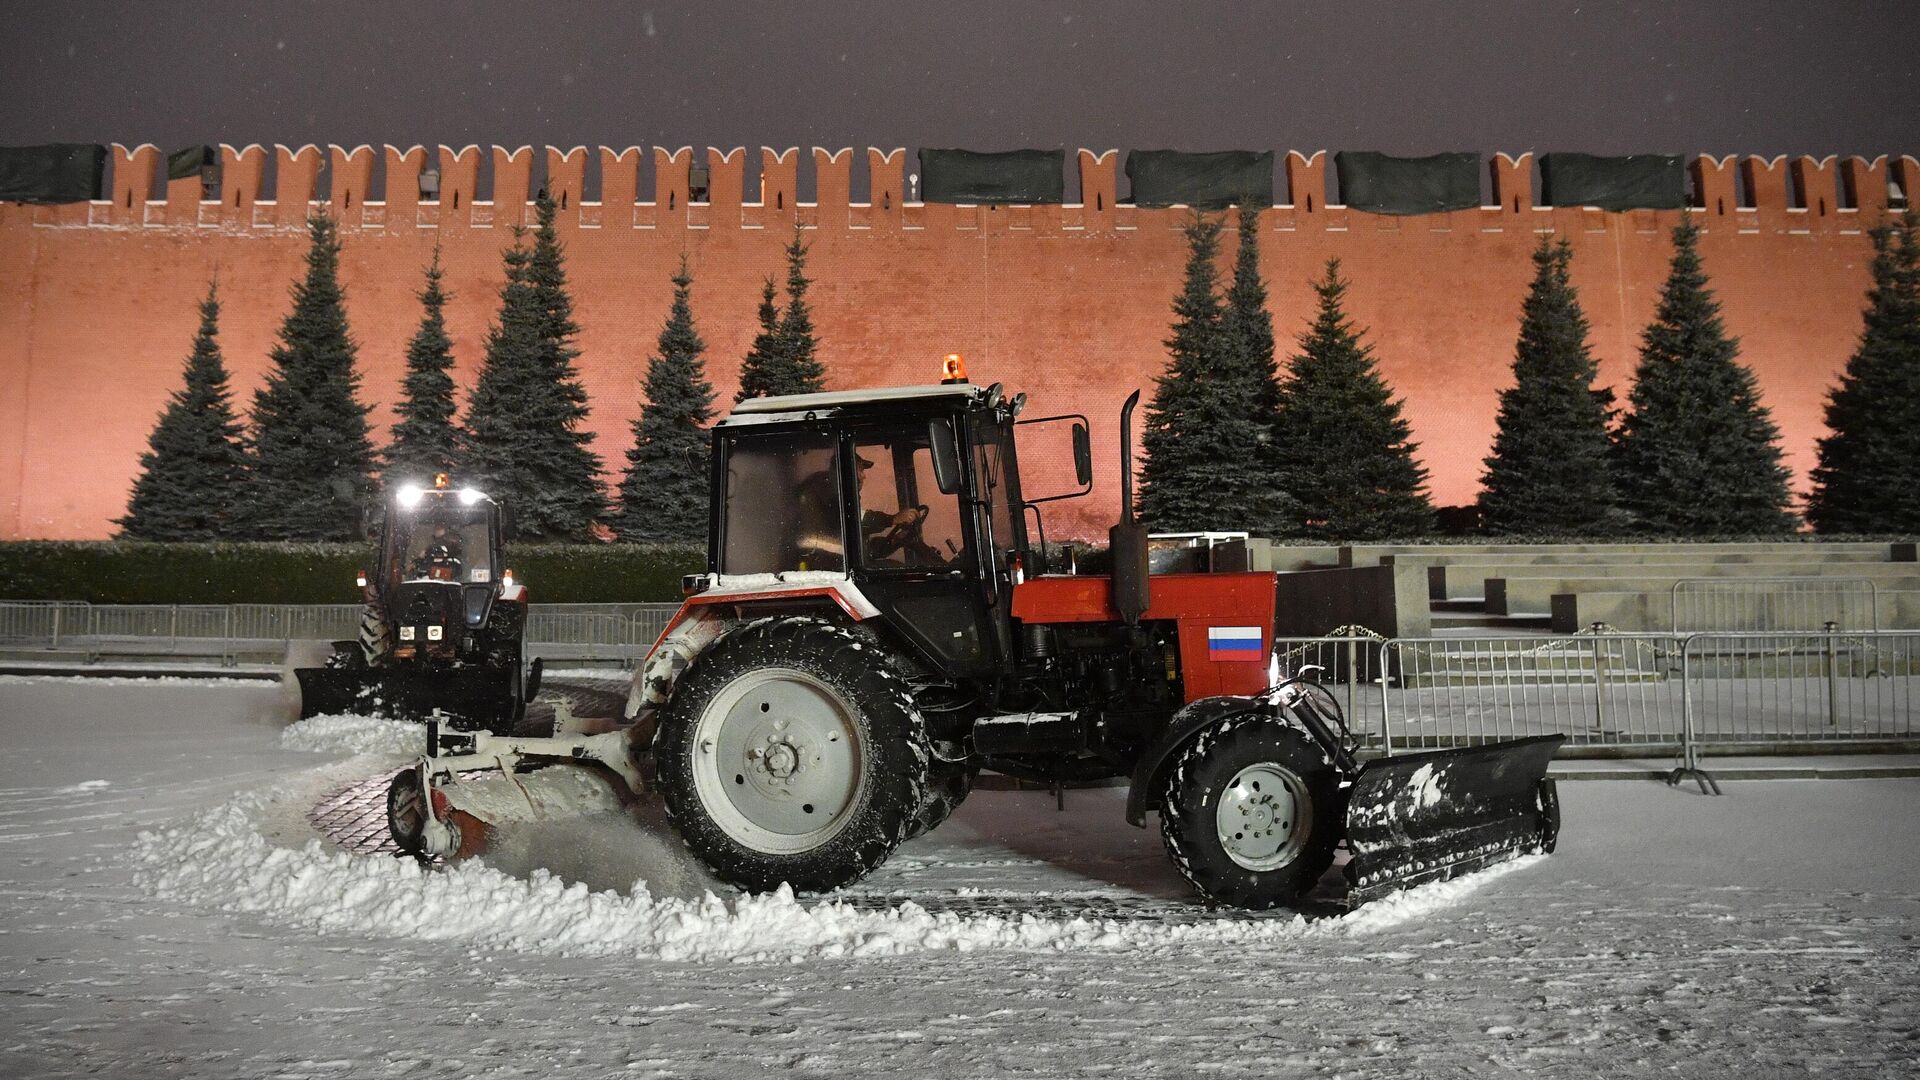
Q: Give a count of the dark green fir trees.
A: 14